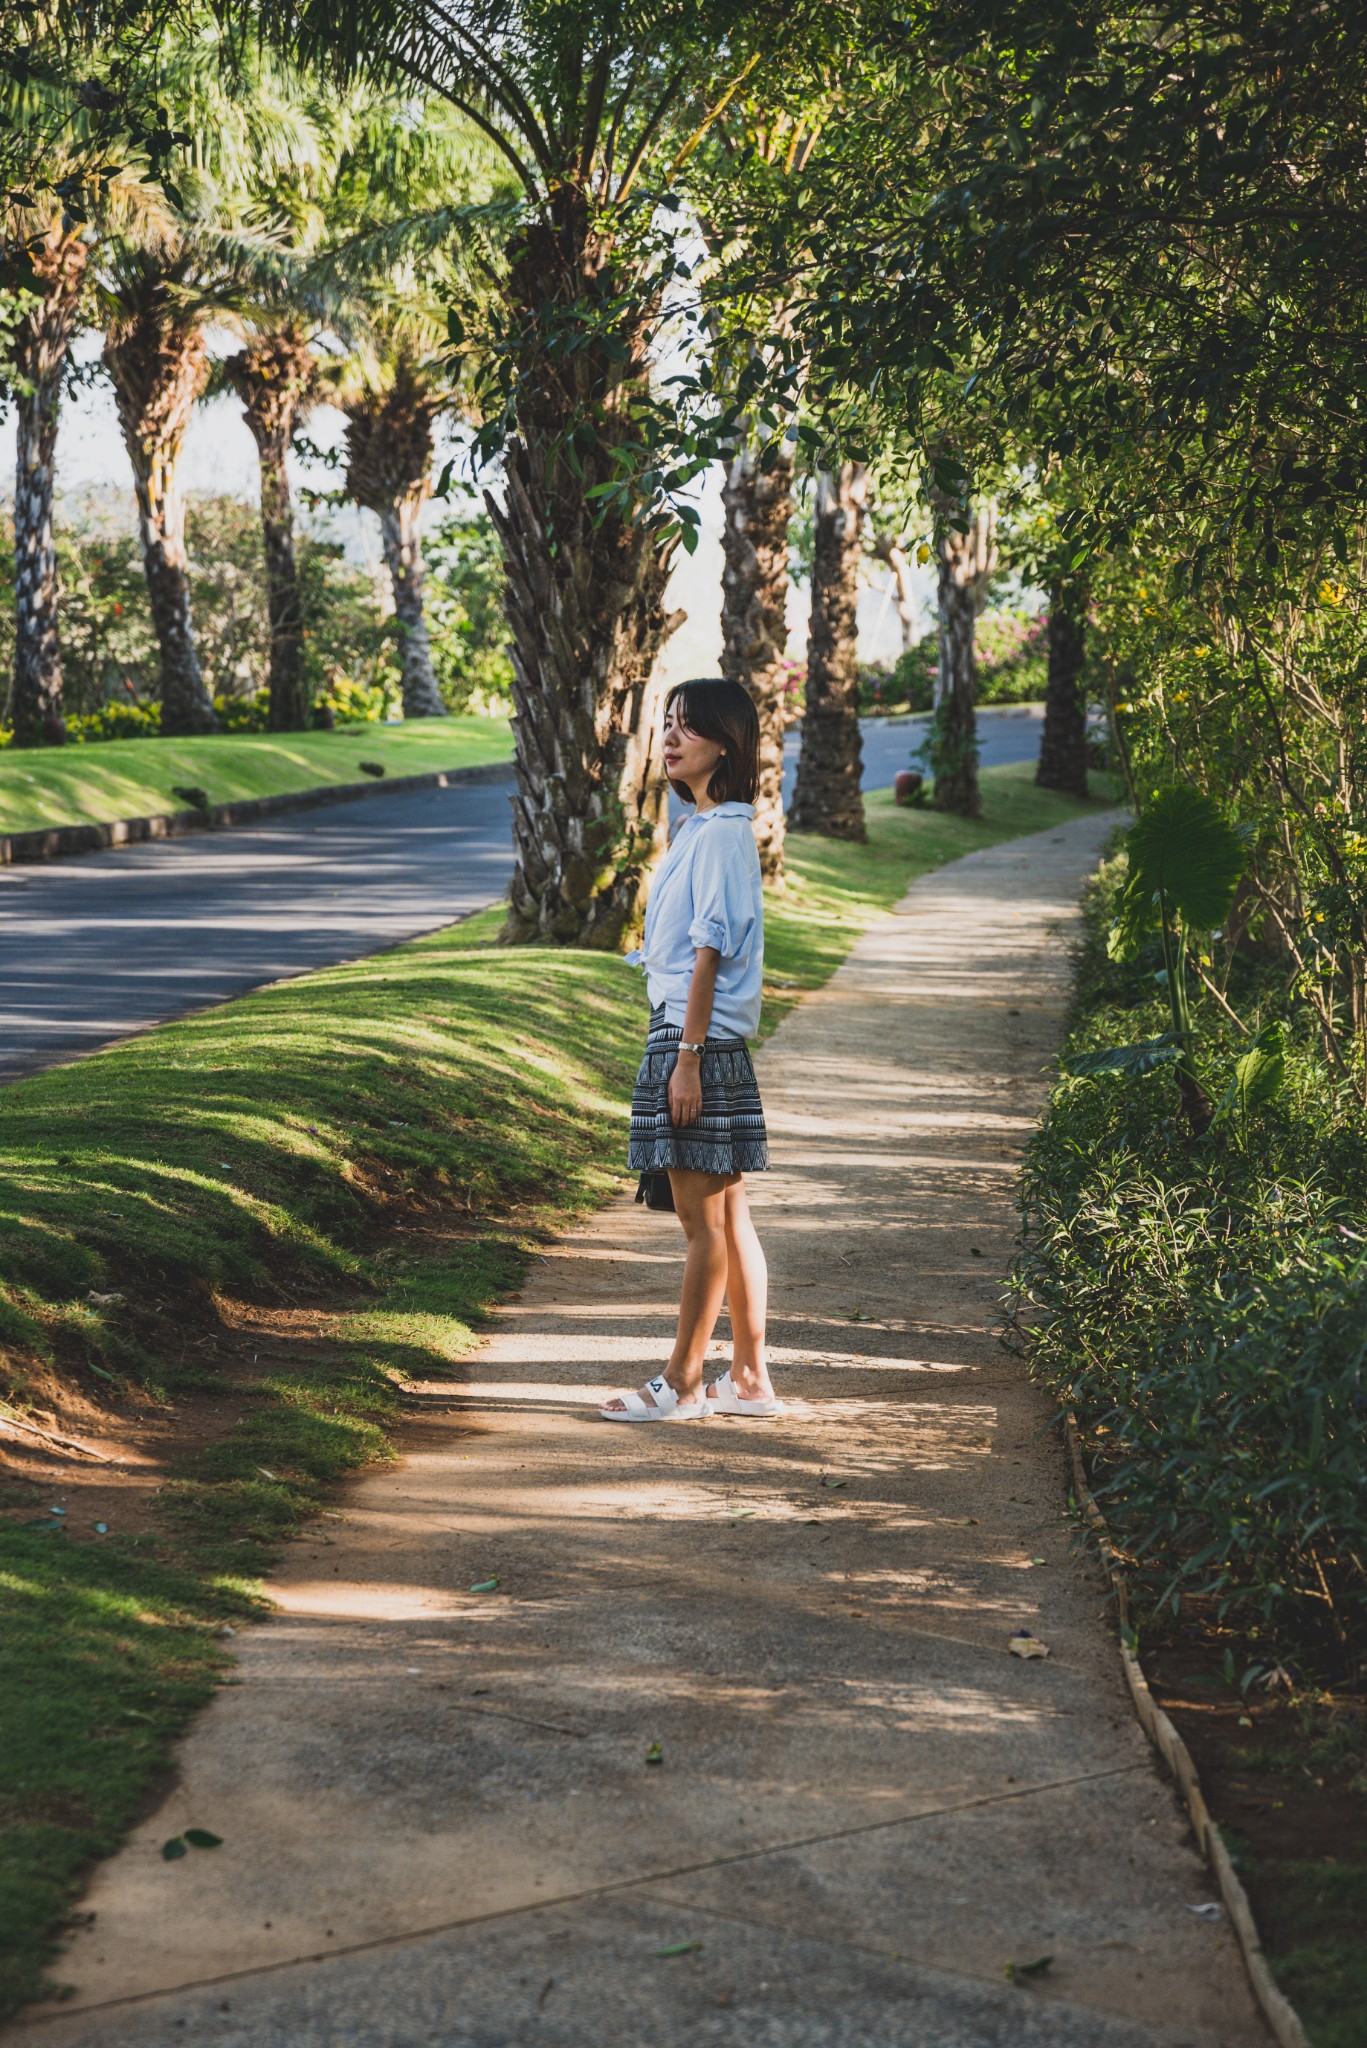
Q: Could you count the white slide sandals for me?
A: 2